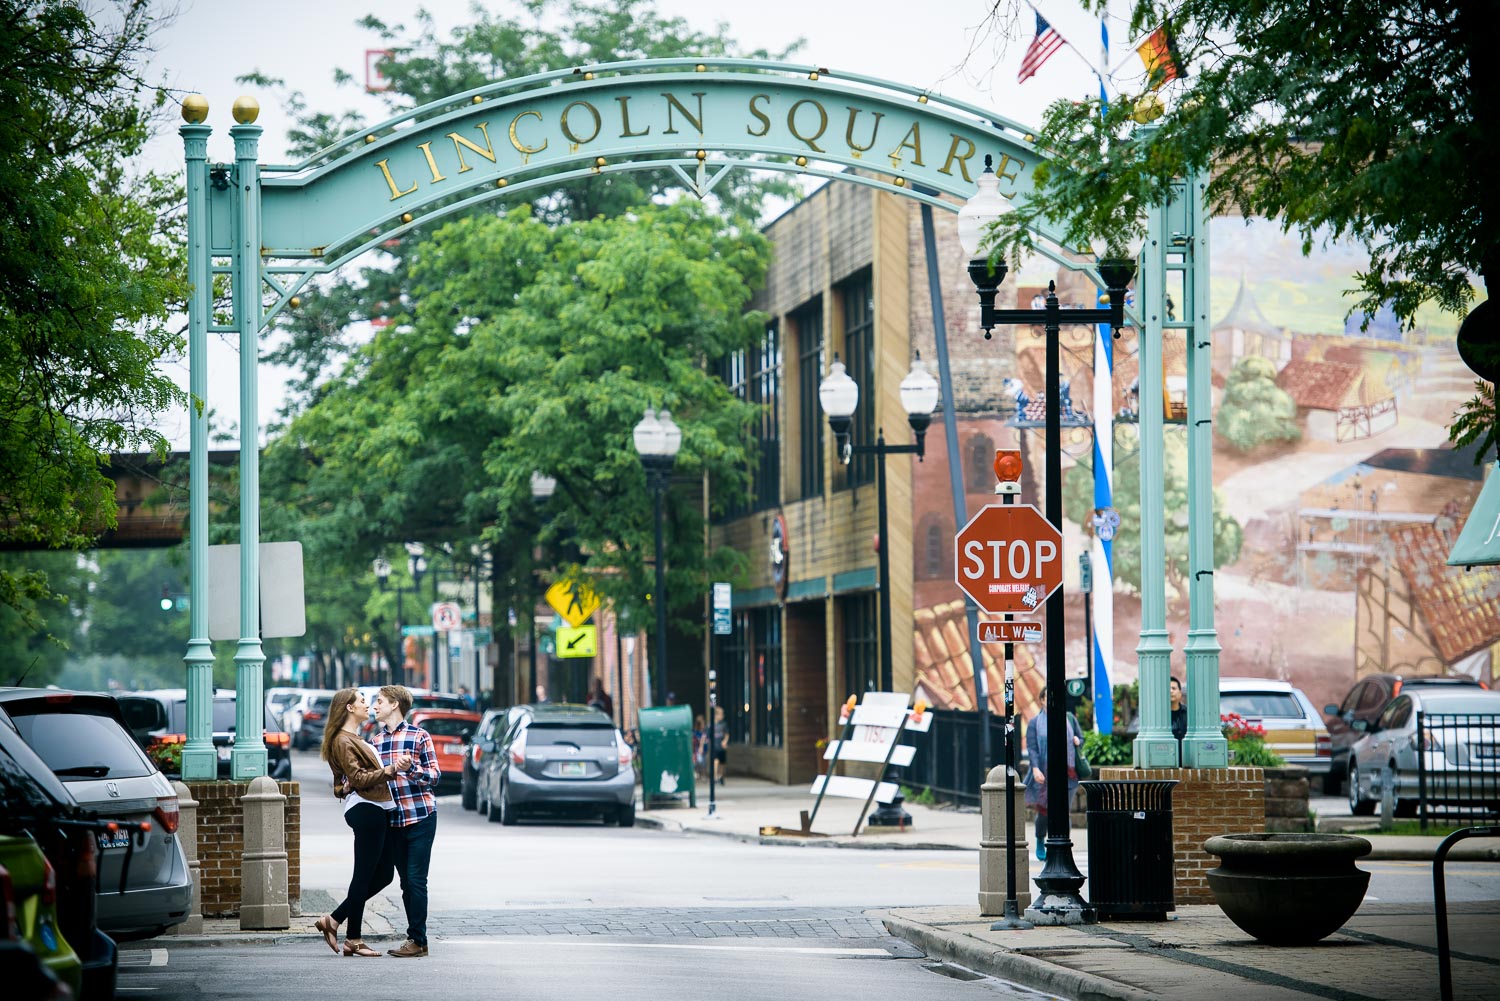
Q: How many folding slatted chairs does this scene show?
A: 0